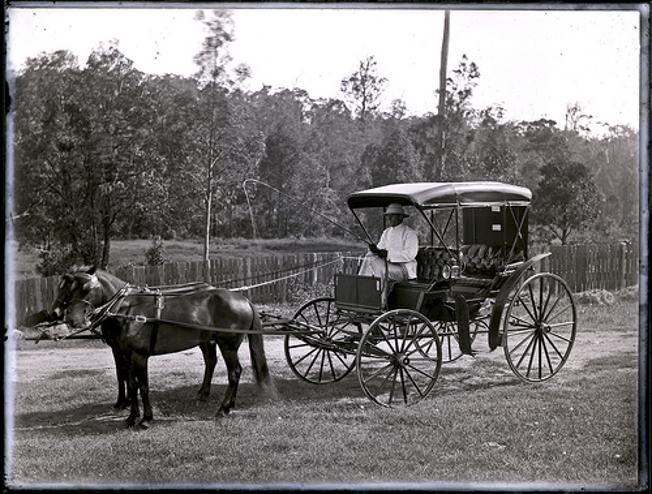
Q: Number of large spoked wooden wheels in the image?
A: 4